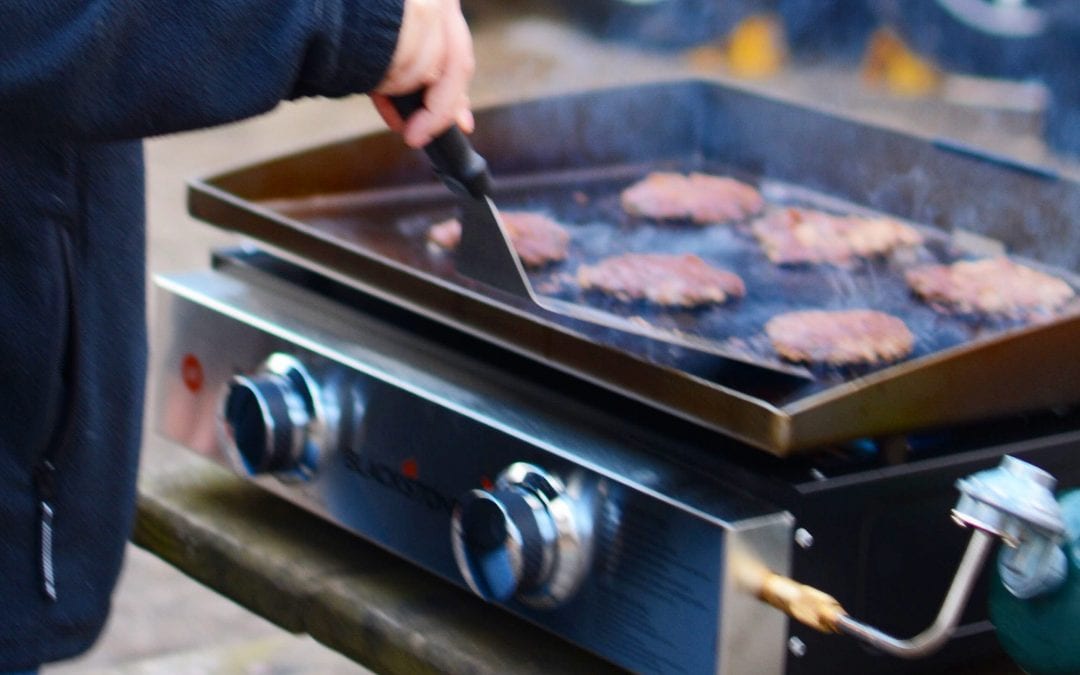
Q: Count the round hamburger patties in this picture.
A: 6